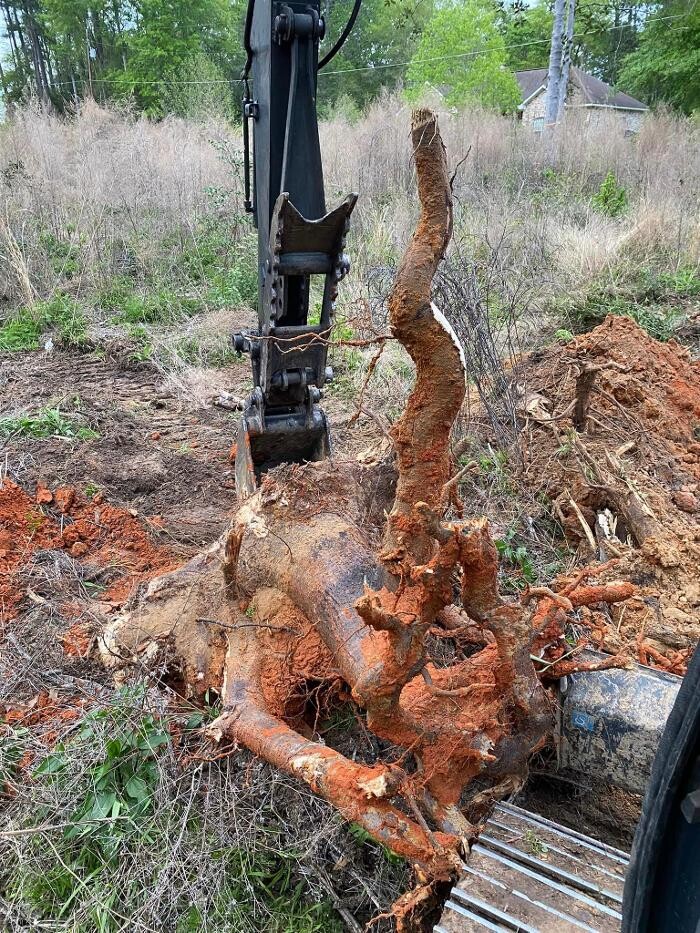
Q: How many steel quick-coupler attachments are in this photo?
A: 1